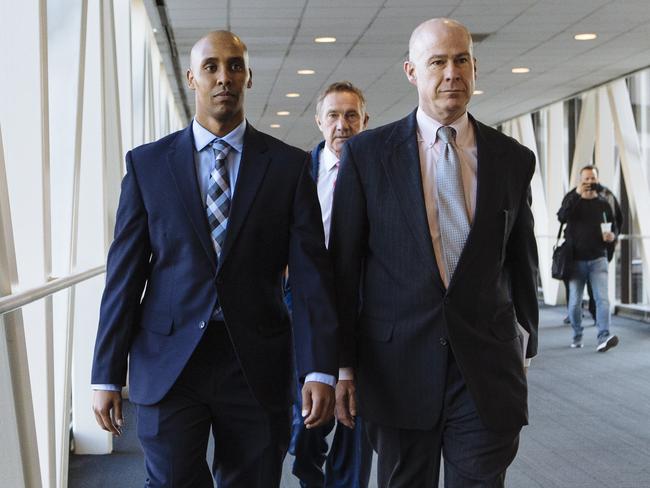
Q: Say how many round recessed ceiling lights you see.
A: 8